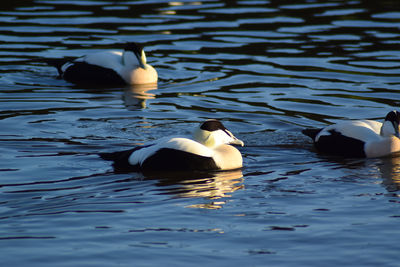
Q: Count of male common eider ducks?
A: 3